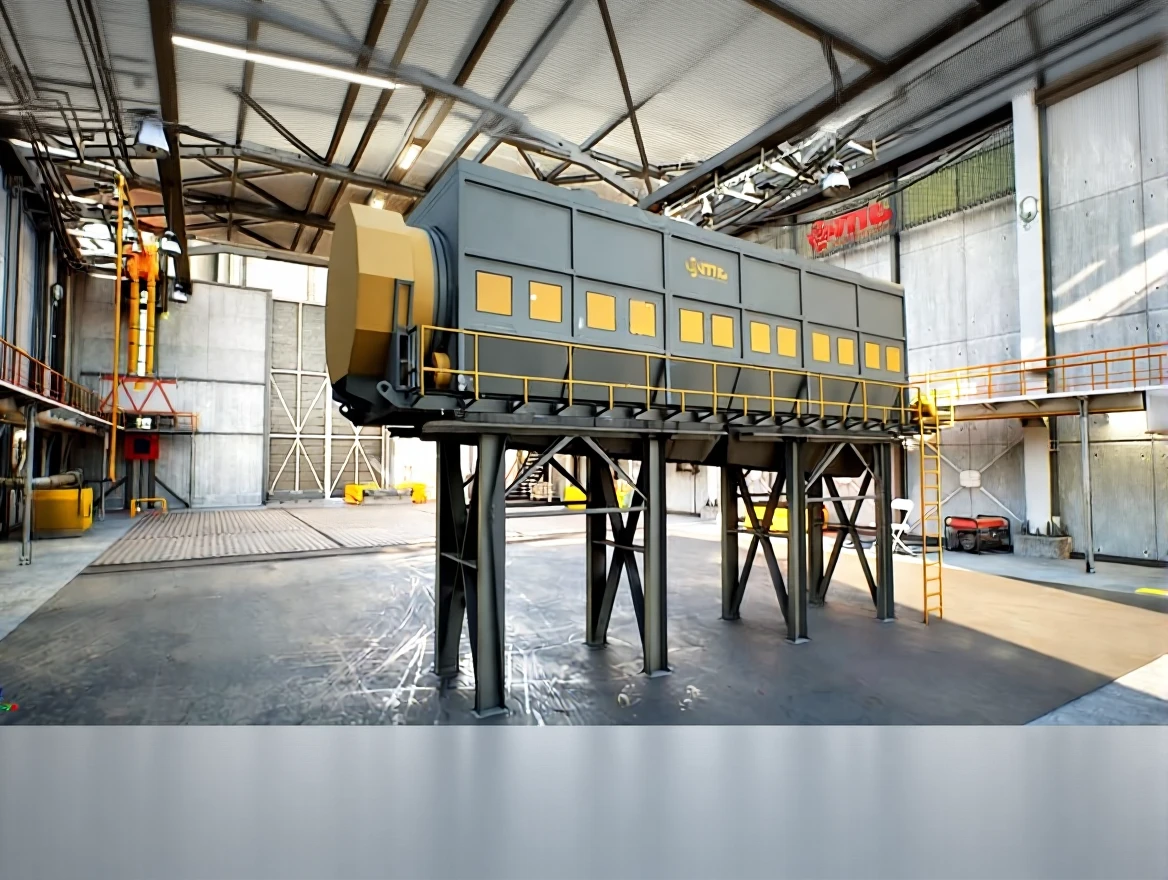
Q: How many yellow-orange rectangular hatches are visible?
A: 12